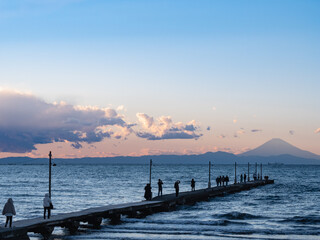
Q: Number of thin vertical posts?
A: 7